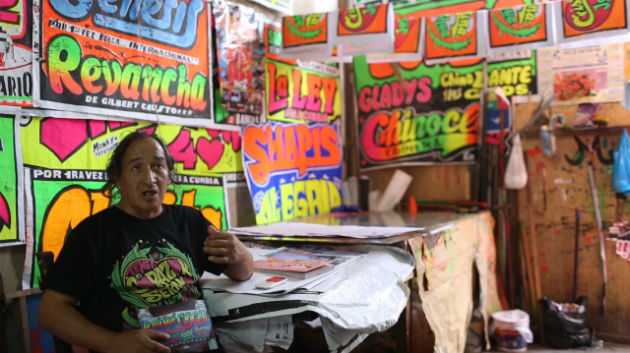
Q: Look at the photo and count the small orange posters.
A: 6